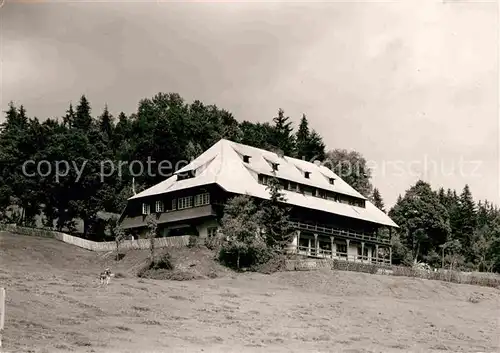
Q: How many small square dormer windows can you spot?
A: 4